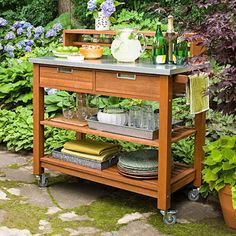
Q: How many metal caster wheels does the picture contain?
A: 3